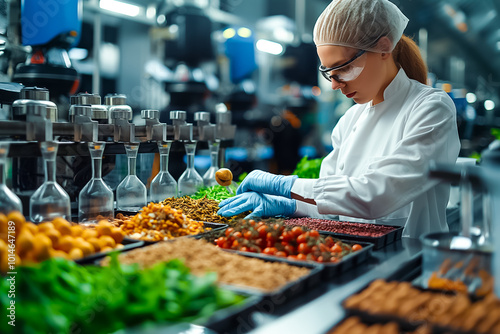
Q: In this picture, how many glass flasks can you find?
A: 7